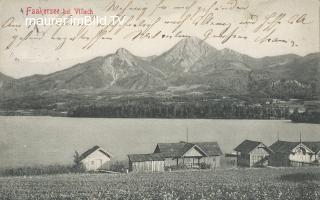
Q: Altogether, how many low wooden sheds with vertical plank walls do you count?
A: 1